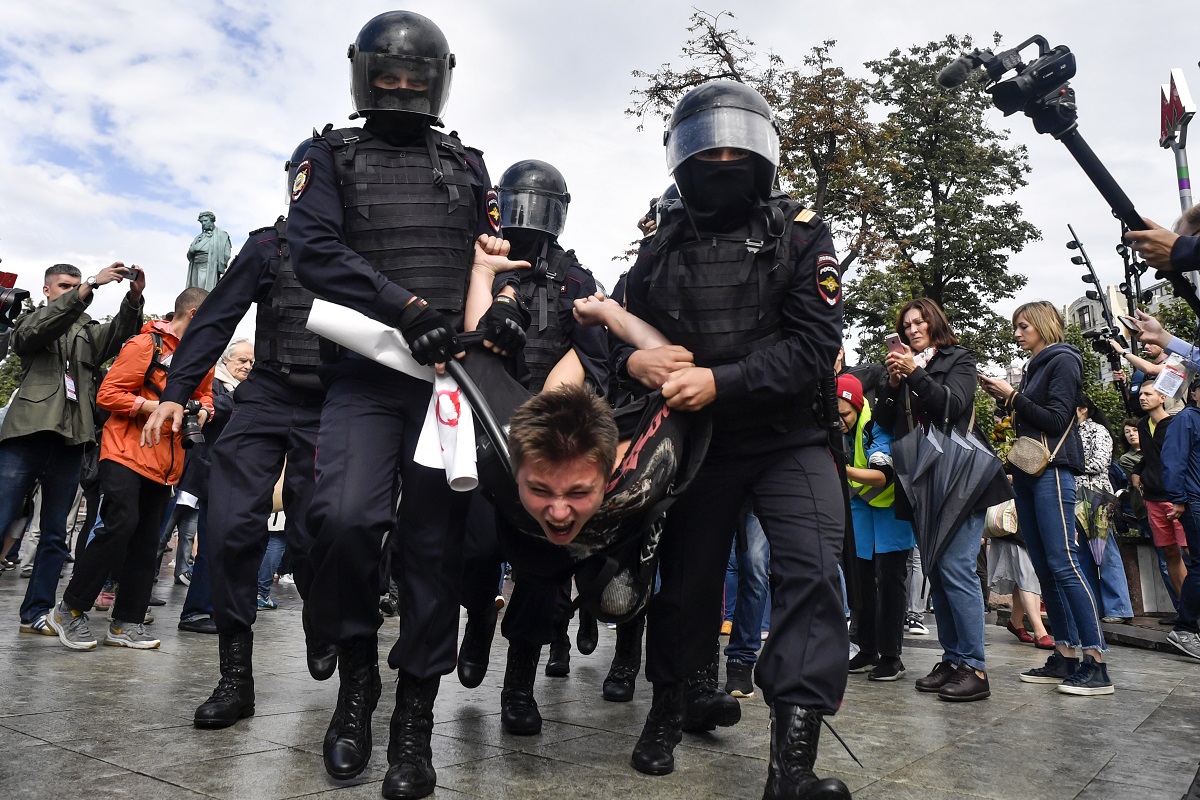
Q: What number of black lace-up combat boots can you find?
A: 12